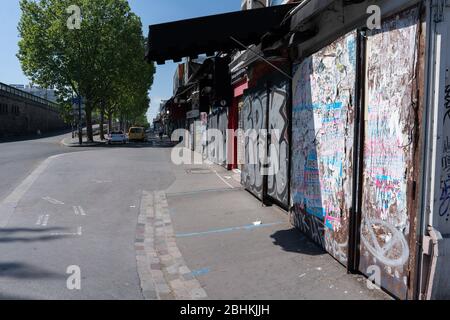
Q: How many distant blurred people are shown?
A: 1